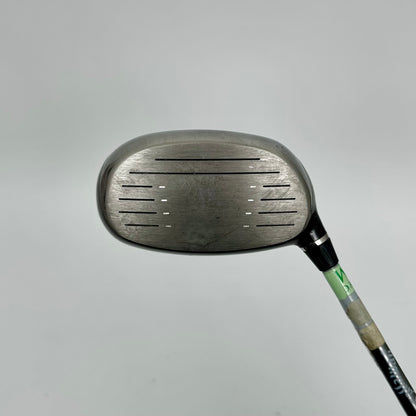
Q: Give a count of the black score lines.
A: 10